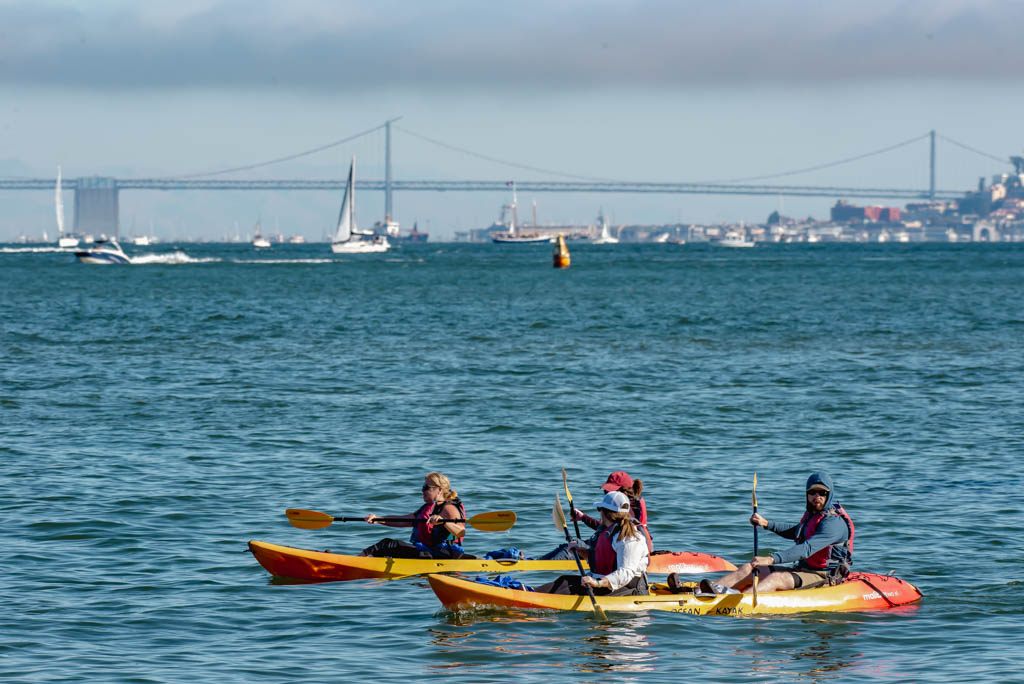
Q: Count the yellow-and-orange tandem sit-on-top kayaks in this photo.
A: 2